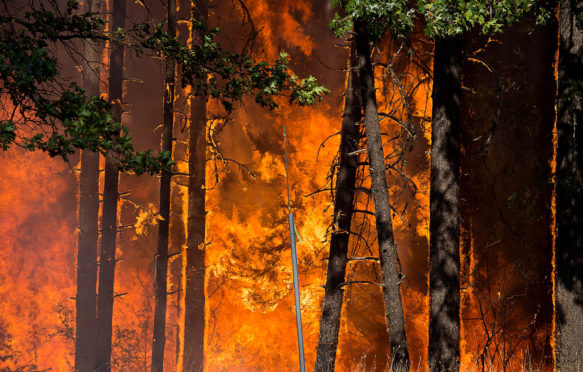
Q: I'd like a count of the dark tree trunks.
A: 8